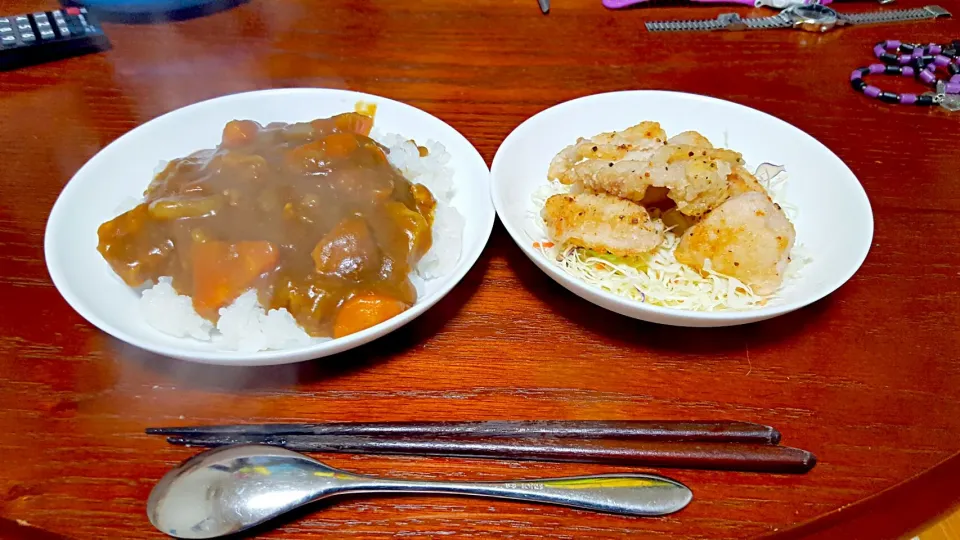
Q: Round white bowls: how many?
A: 2